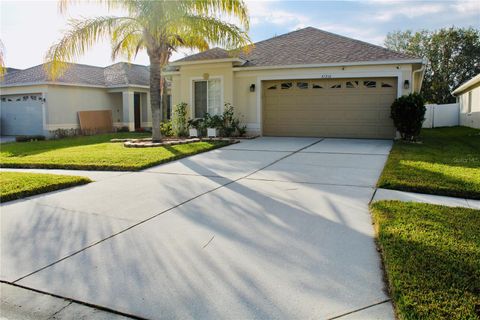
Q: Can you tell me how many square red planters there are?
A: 0